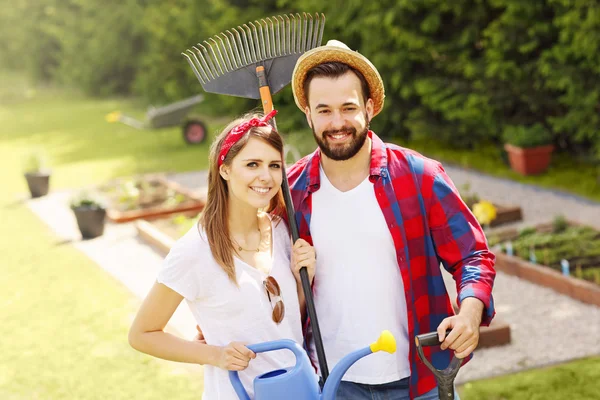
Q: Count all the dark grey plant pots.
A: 2